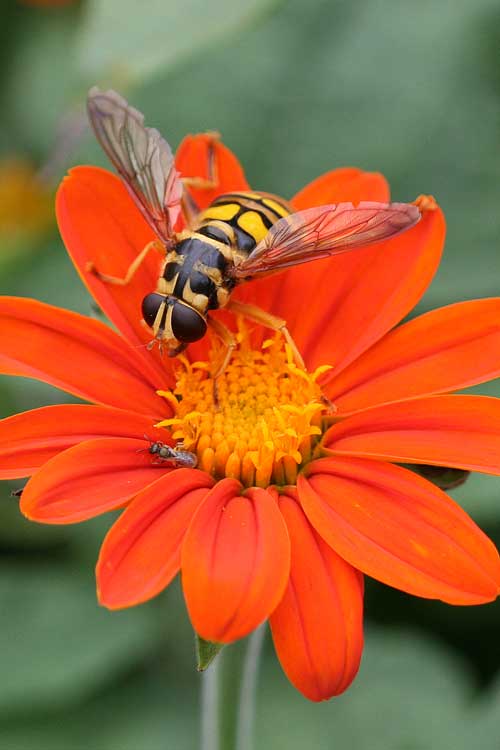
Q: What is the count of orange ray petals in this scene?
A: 13